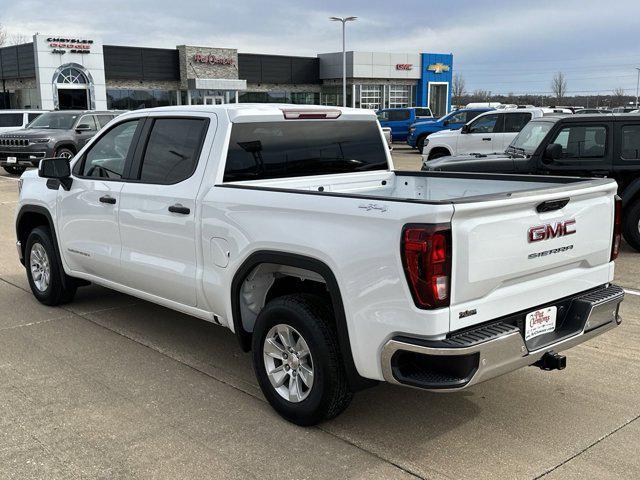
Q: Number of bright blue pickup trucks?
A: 2